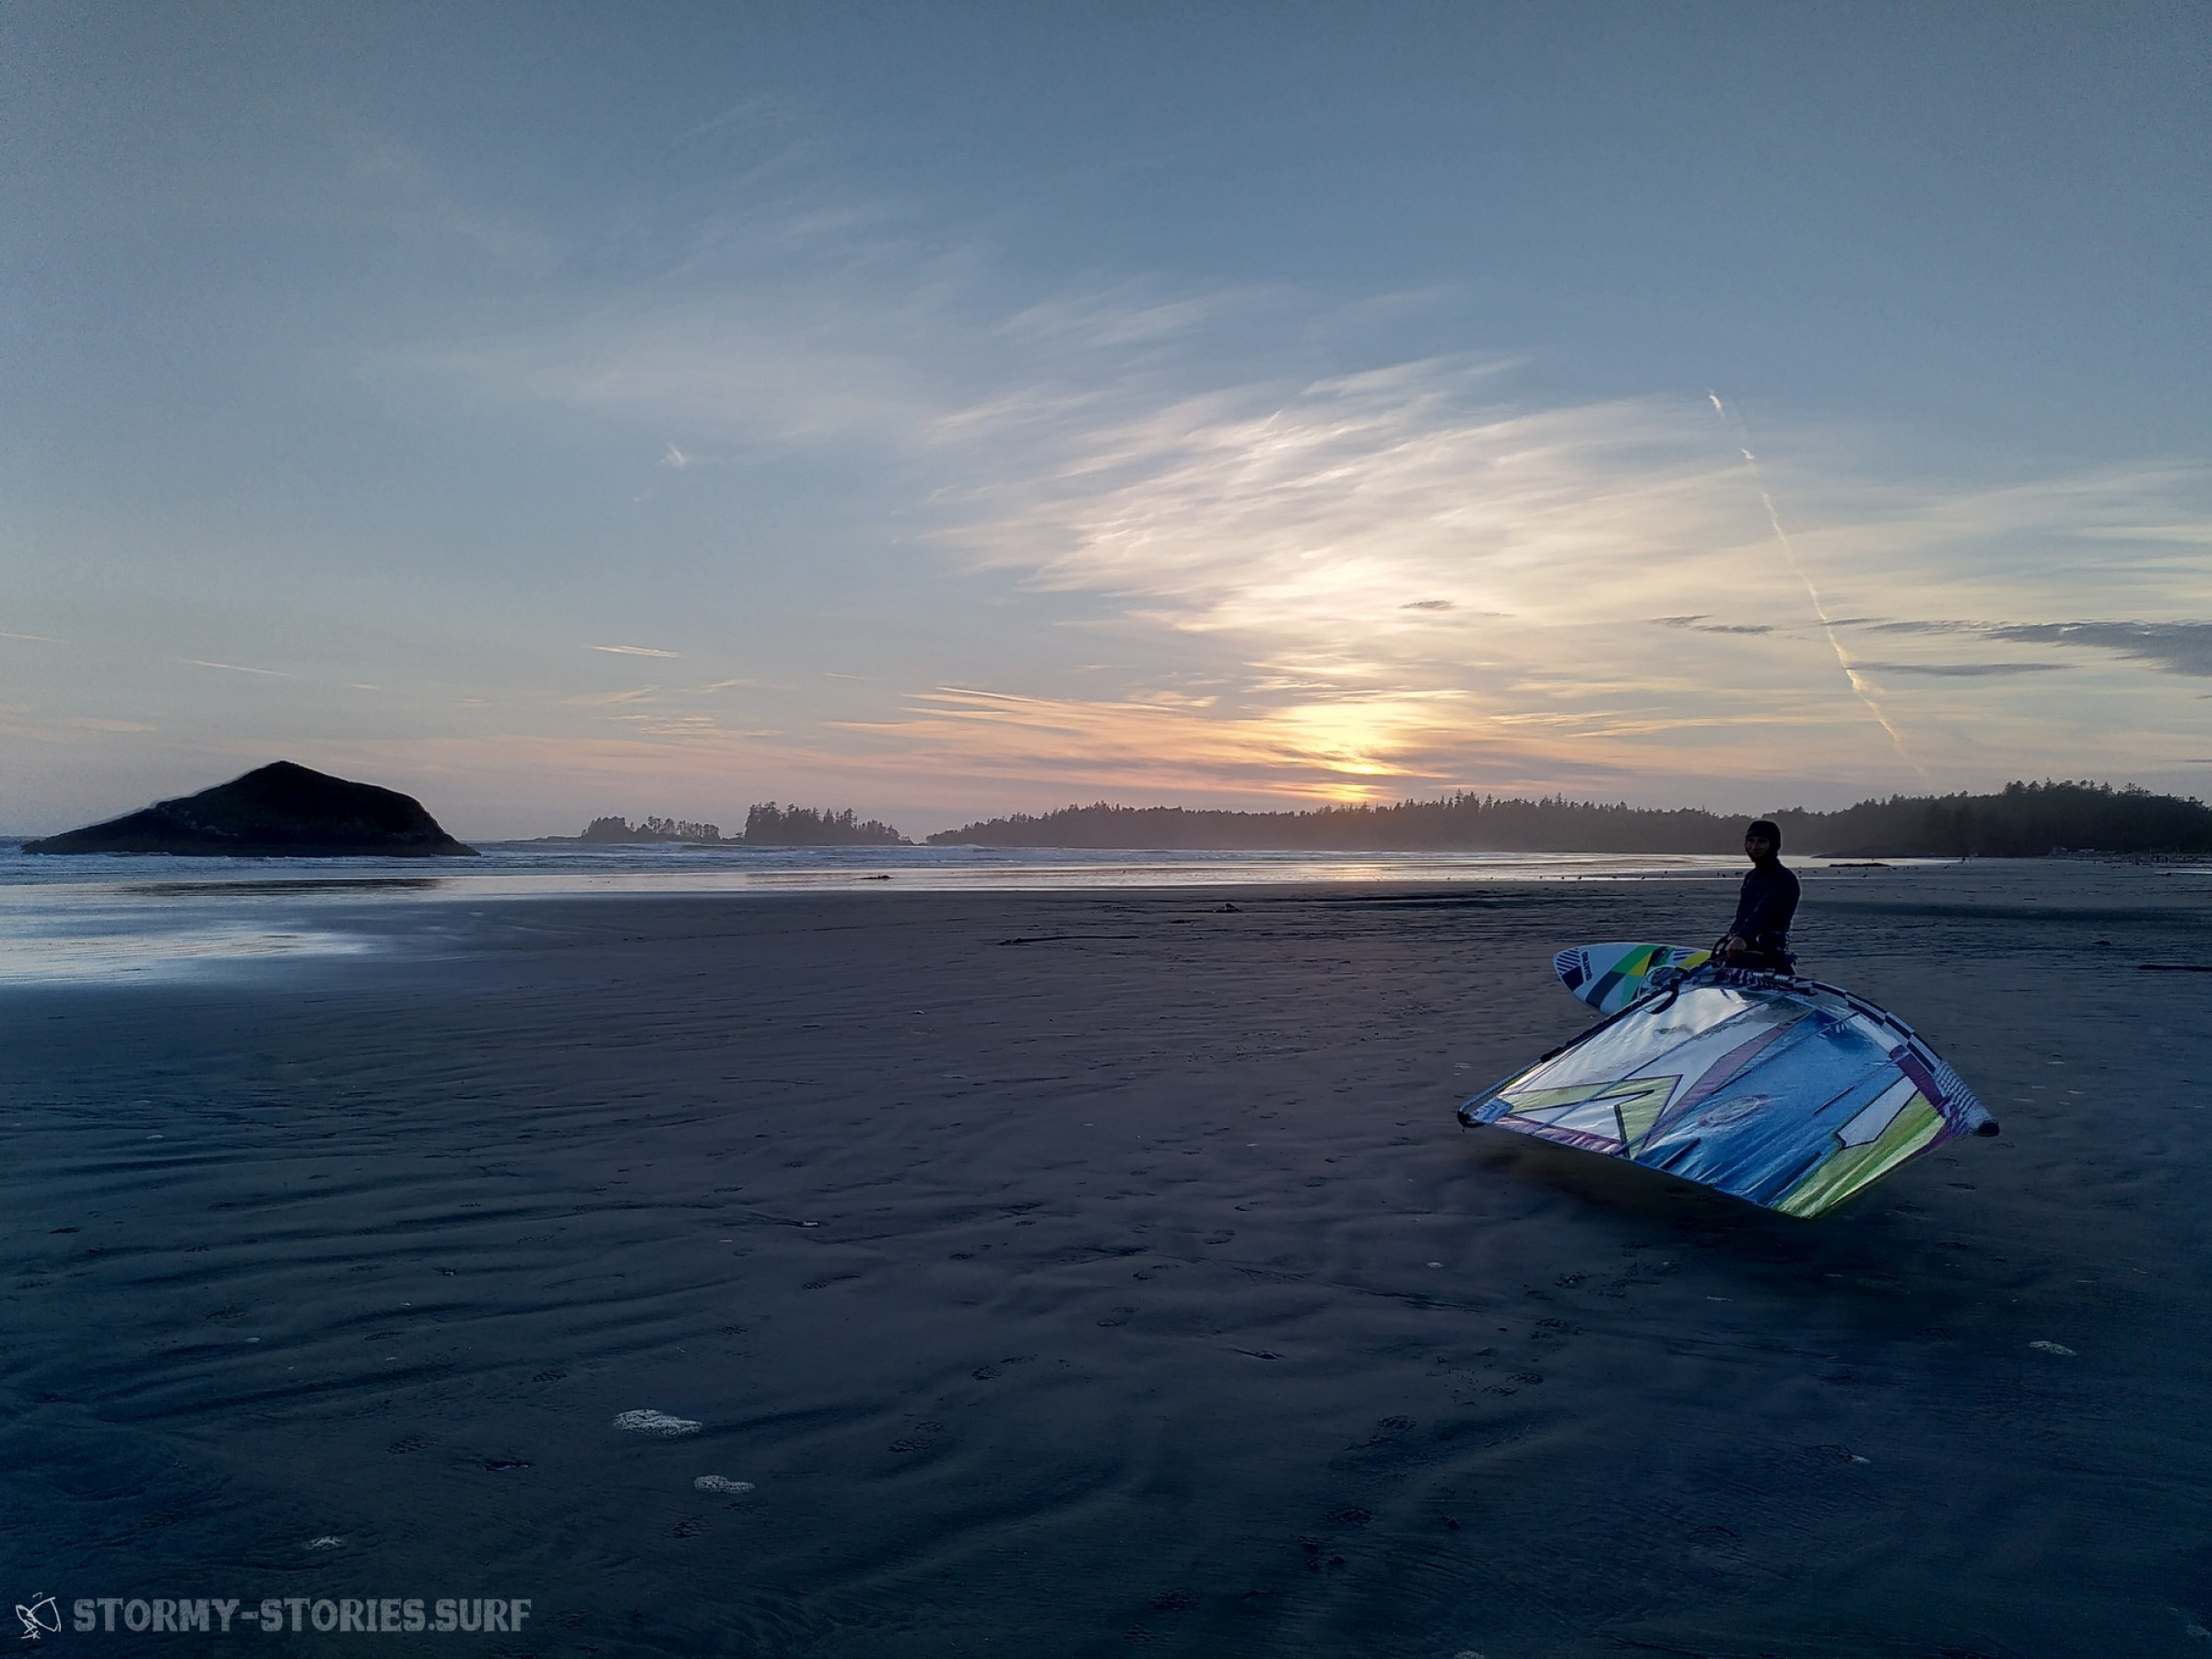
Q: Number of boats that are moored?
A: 0